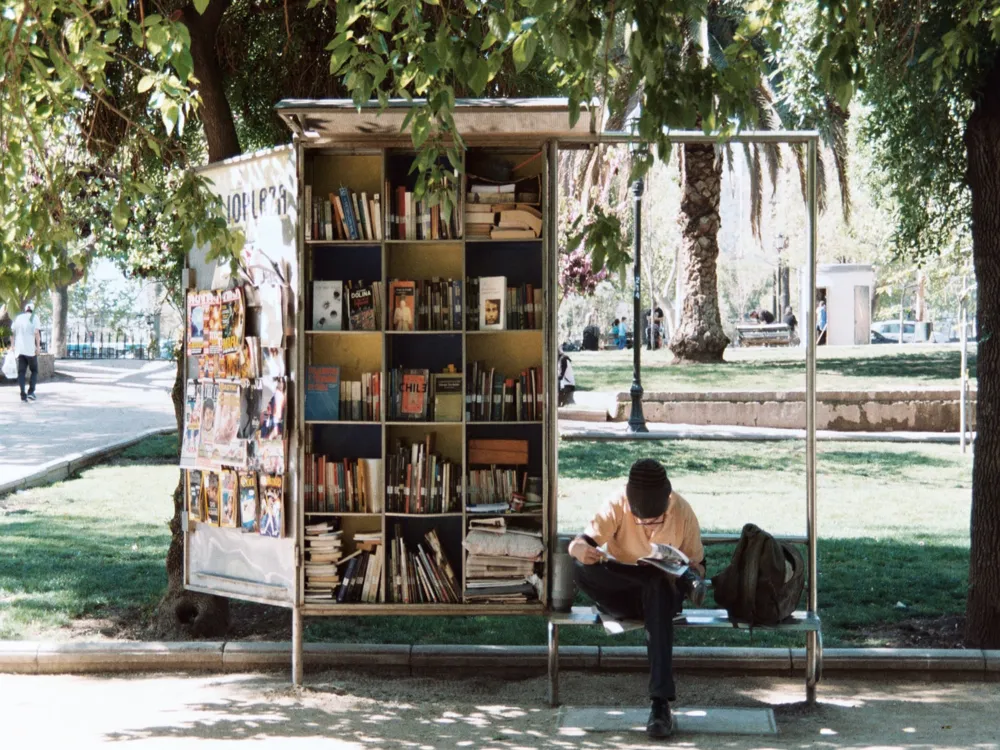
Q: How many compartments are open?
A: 15